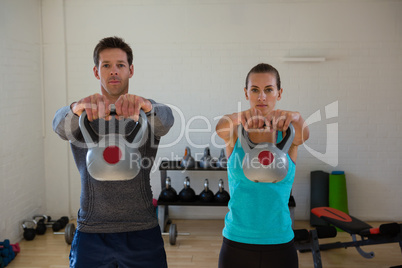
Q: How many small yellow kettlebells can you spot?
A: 0